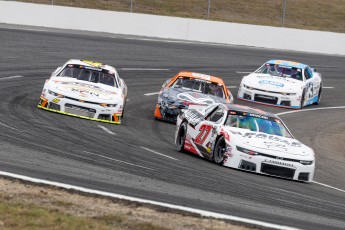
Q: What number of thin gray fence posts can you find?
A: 4